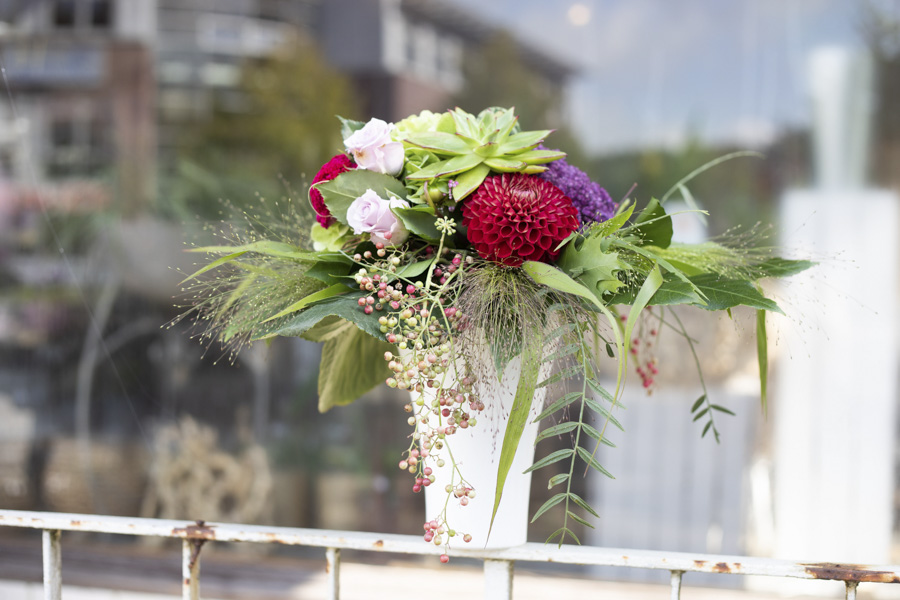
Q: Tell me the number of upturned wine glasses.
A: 0